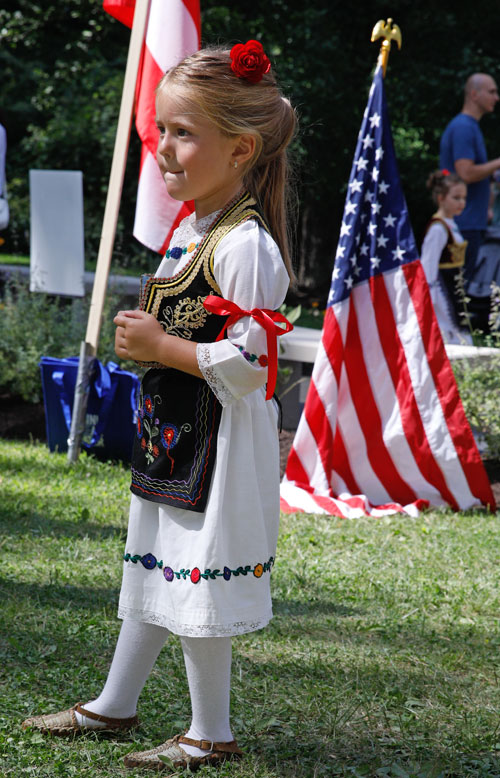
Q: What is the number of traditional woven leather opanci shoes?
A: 2